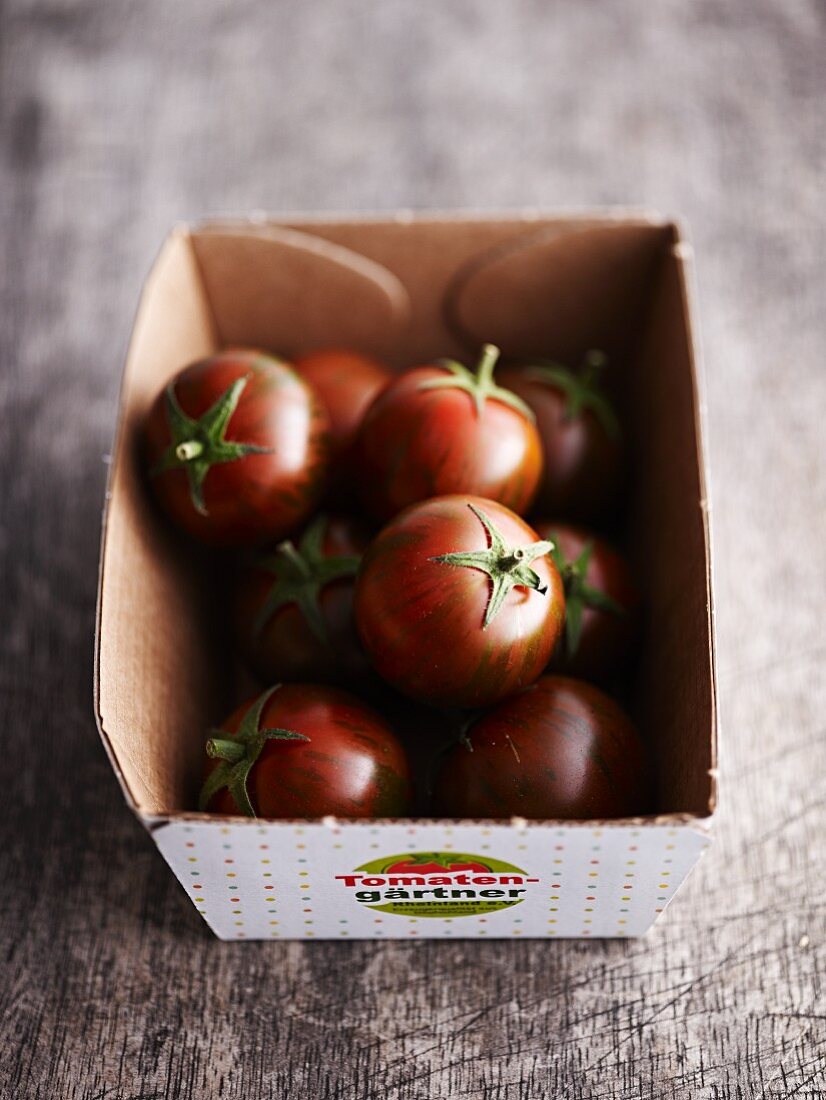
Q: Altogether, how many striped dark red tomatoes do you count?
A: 9